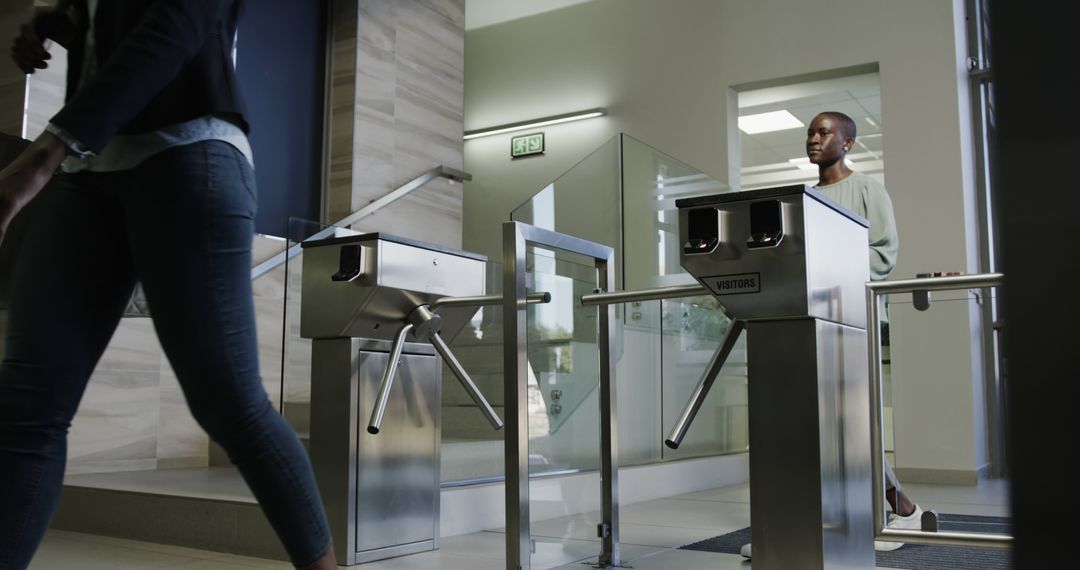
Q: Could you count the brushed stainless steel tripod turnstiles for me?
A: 2